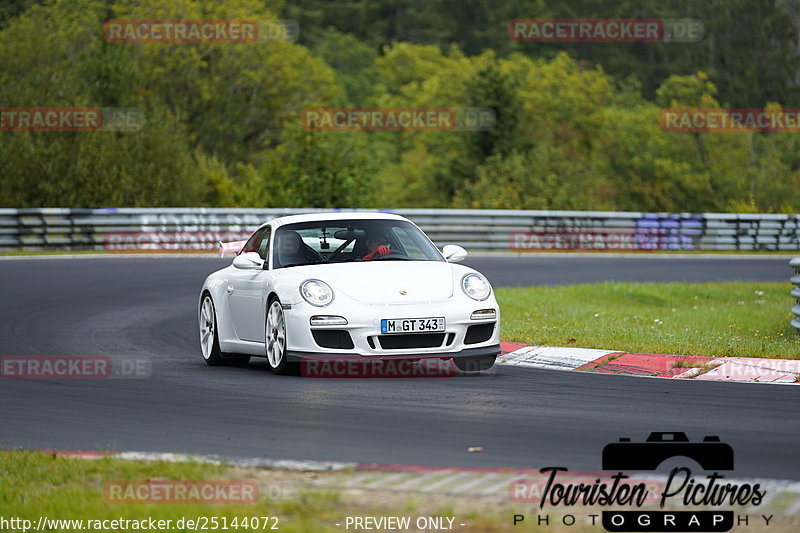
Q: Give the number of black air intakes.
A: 5